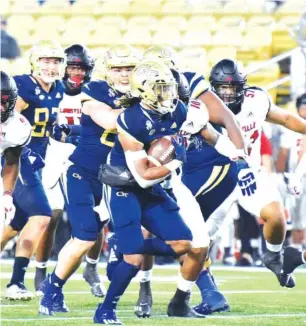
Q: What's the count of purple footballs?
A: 0